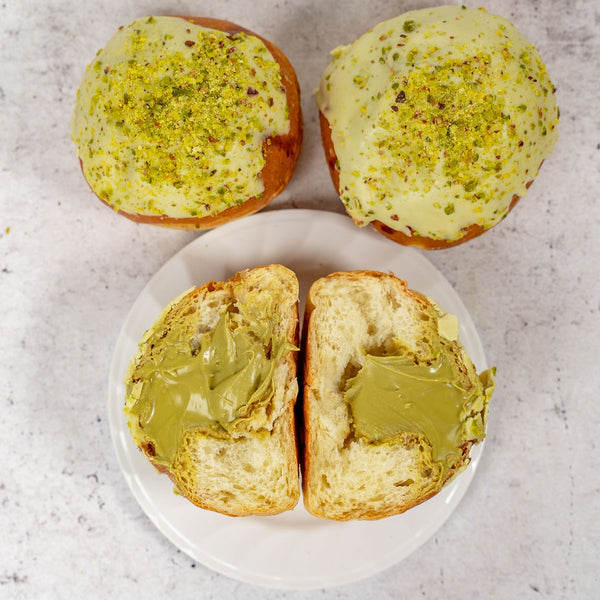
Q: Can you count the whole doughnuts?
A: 2